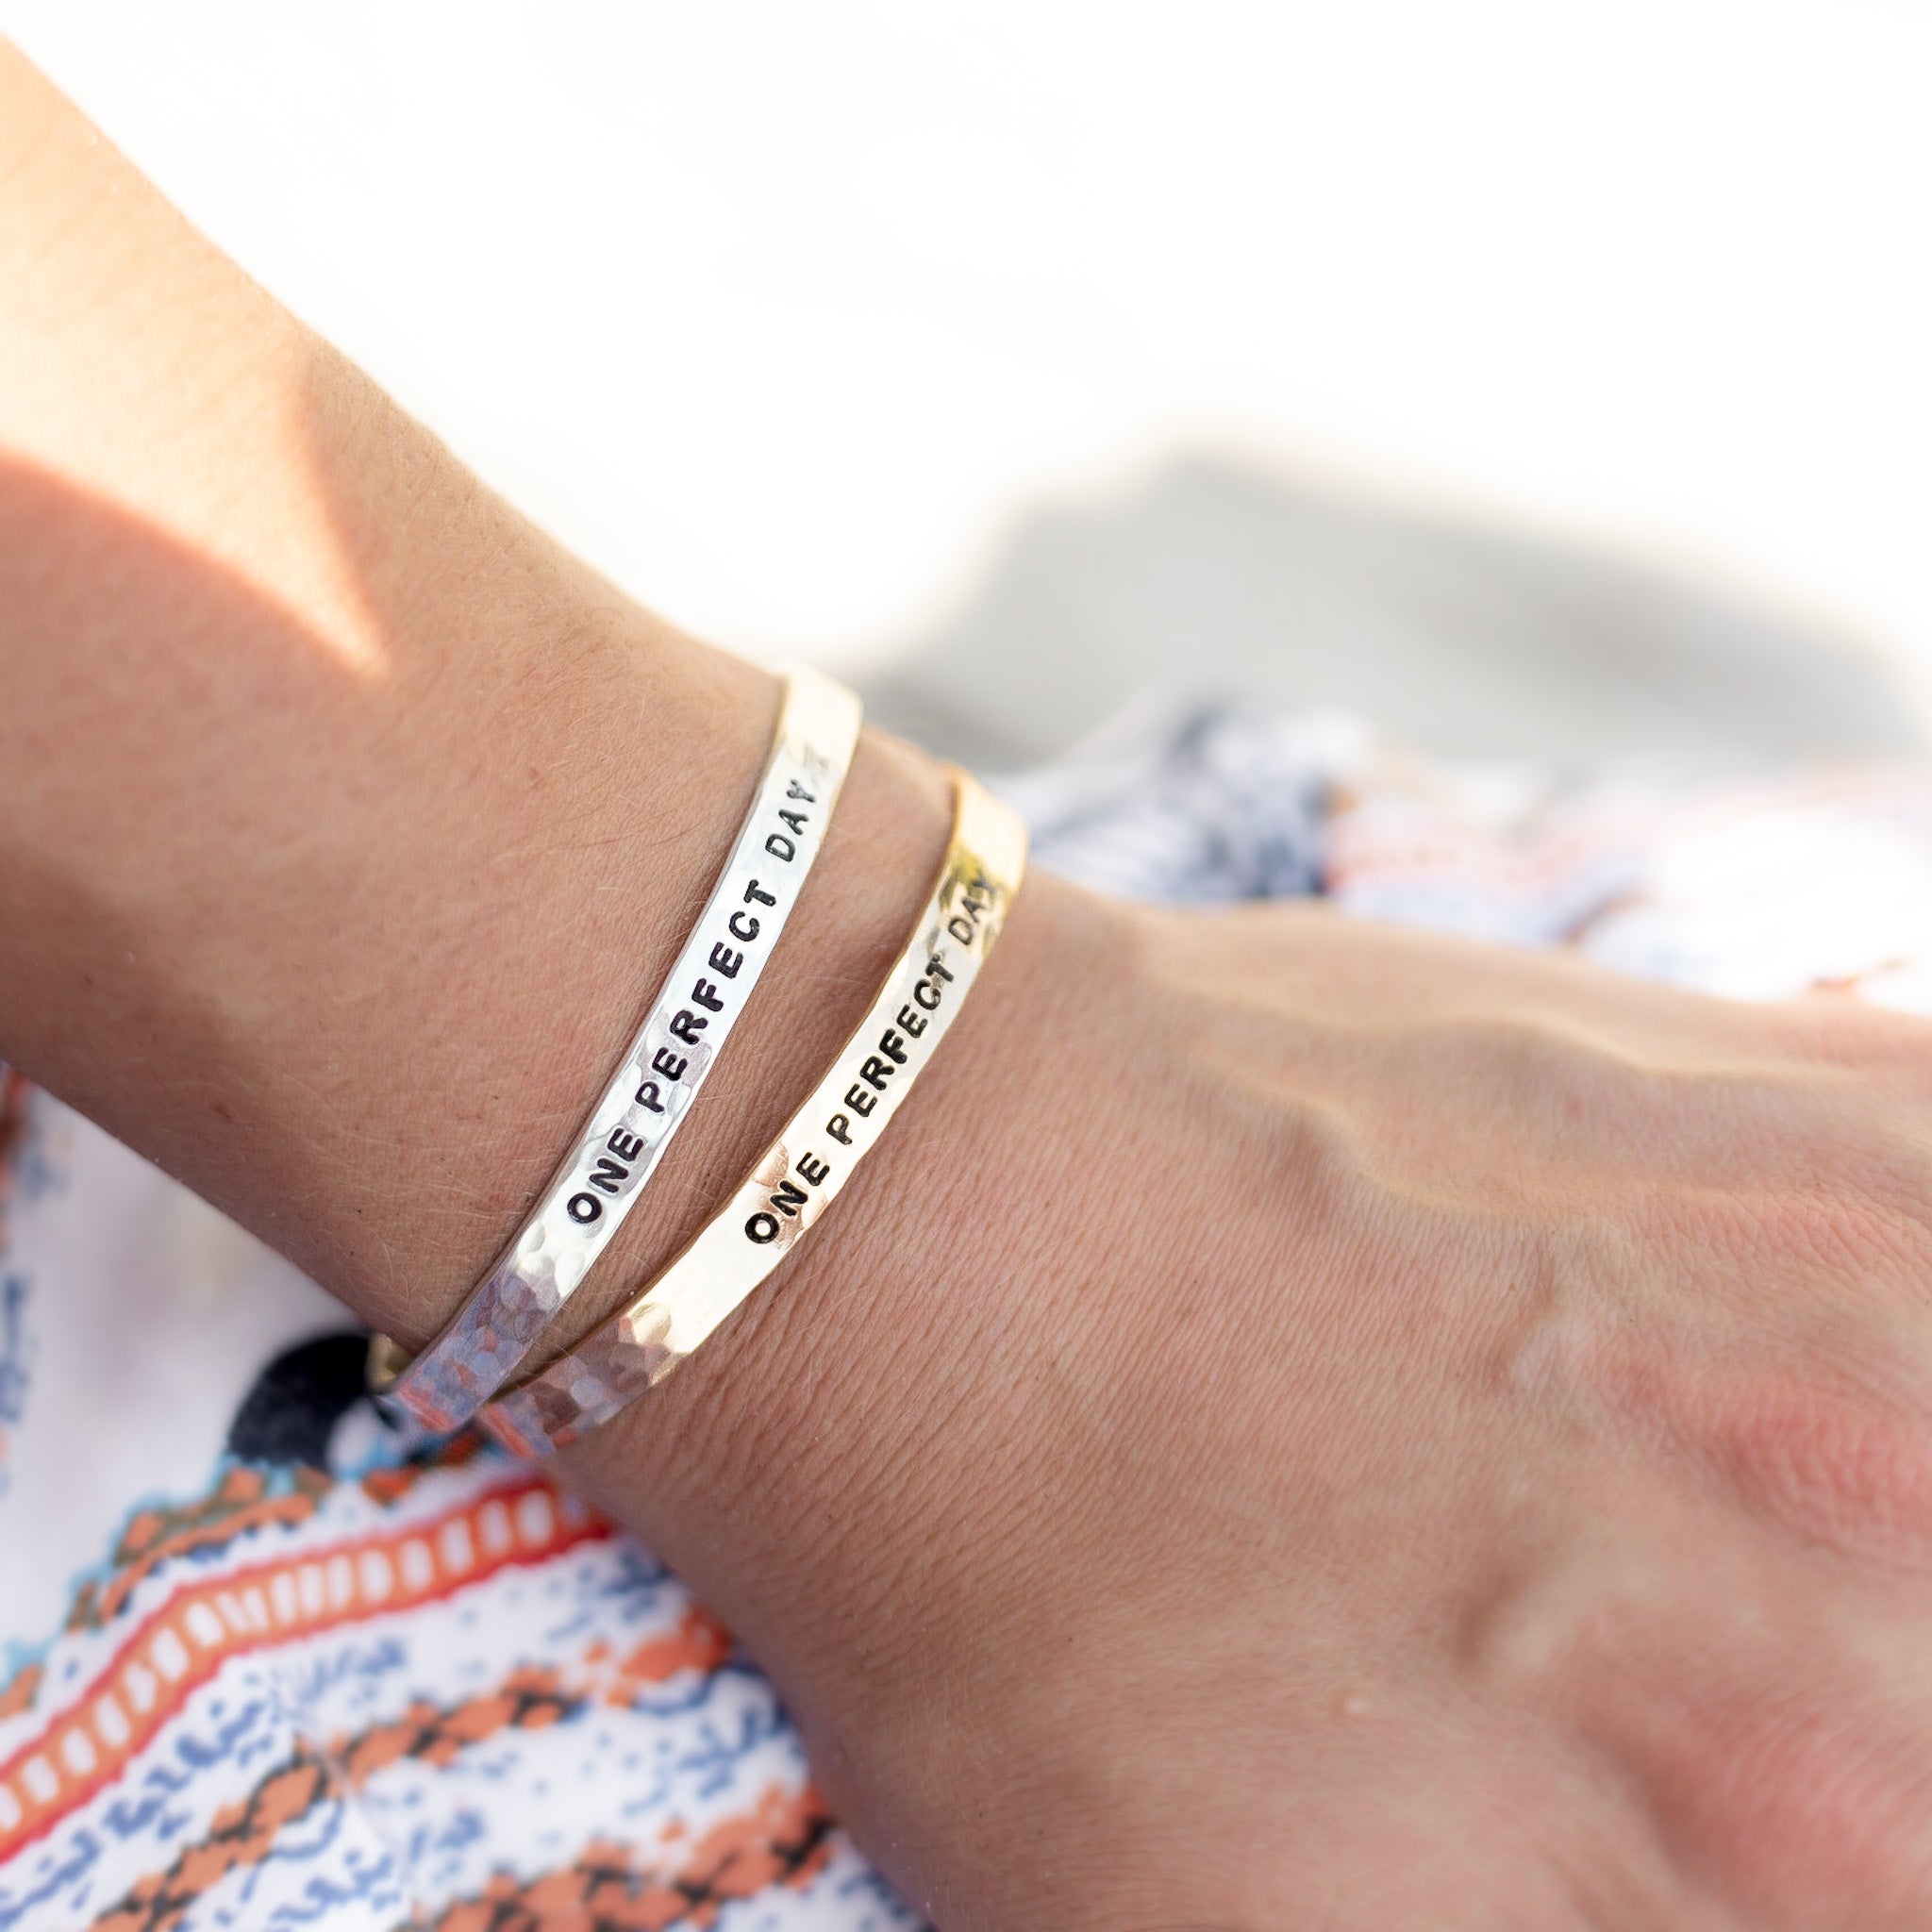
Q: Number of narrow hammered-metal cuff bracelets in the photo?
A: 2